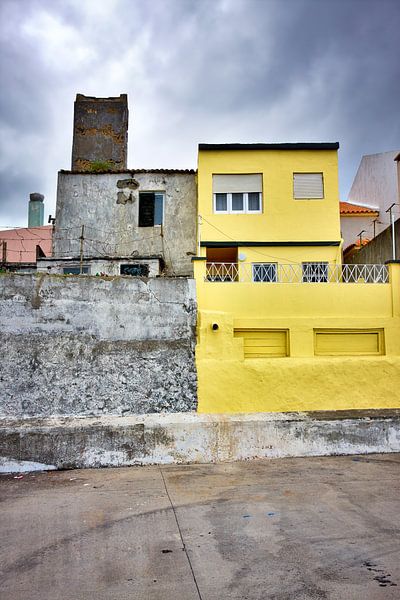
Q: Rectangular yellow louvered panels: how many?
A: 2